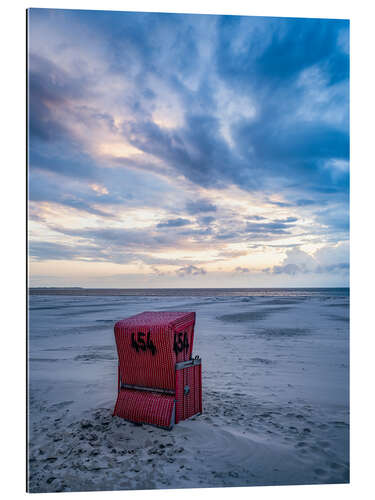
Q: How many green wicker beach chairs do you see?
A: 0